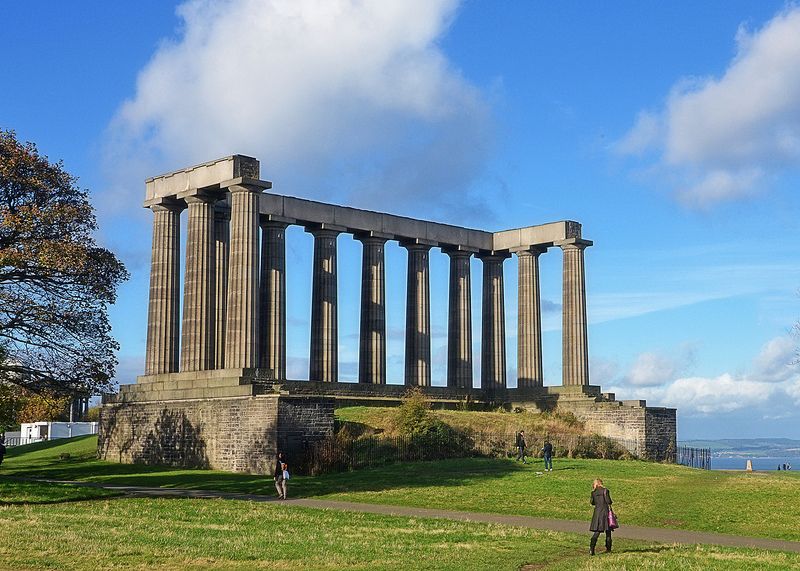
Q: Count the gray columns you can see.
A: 12